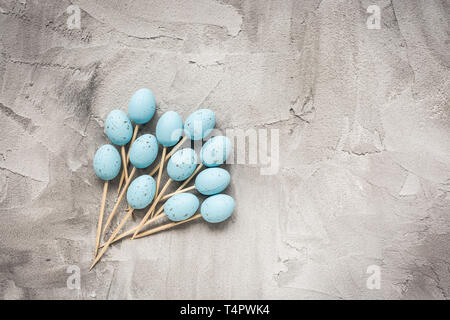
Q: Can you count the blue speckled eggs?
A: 12